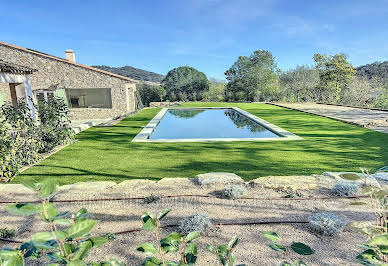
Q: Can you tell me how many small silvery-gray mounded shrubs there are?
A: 4